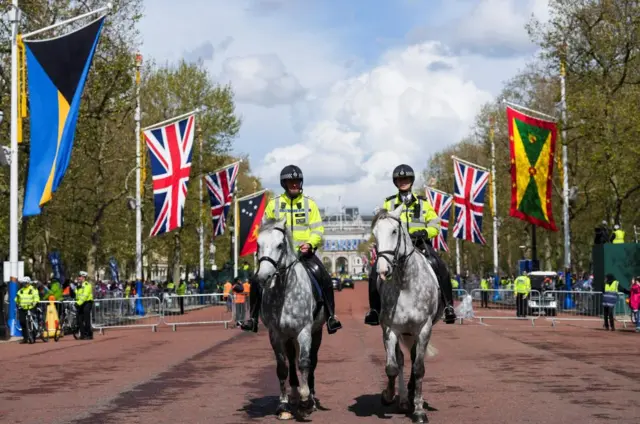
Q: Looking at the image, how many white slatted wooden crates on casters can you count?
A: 0